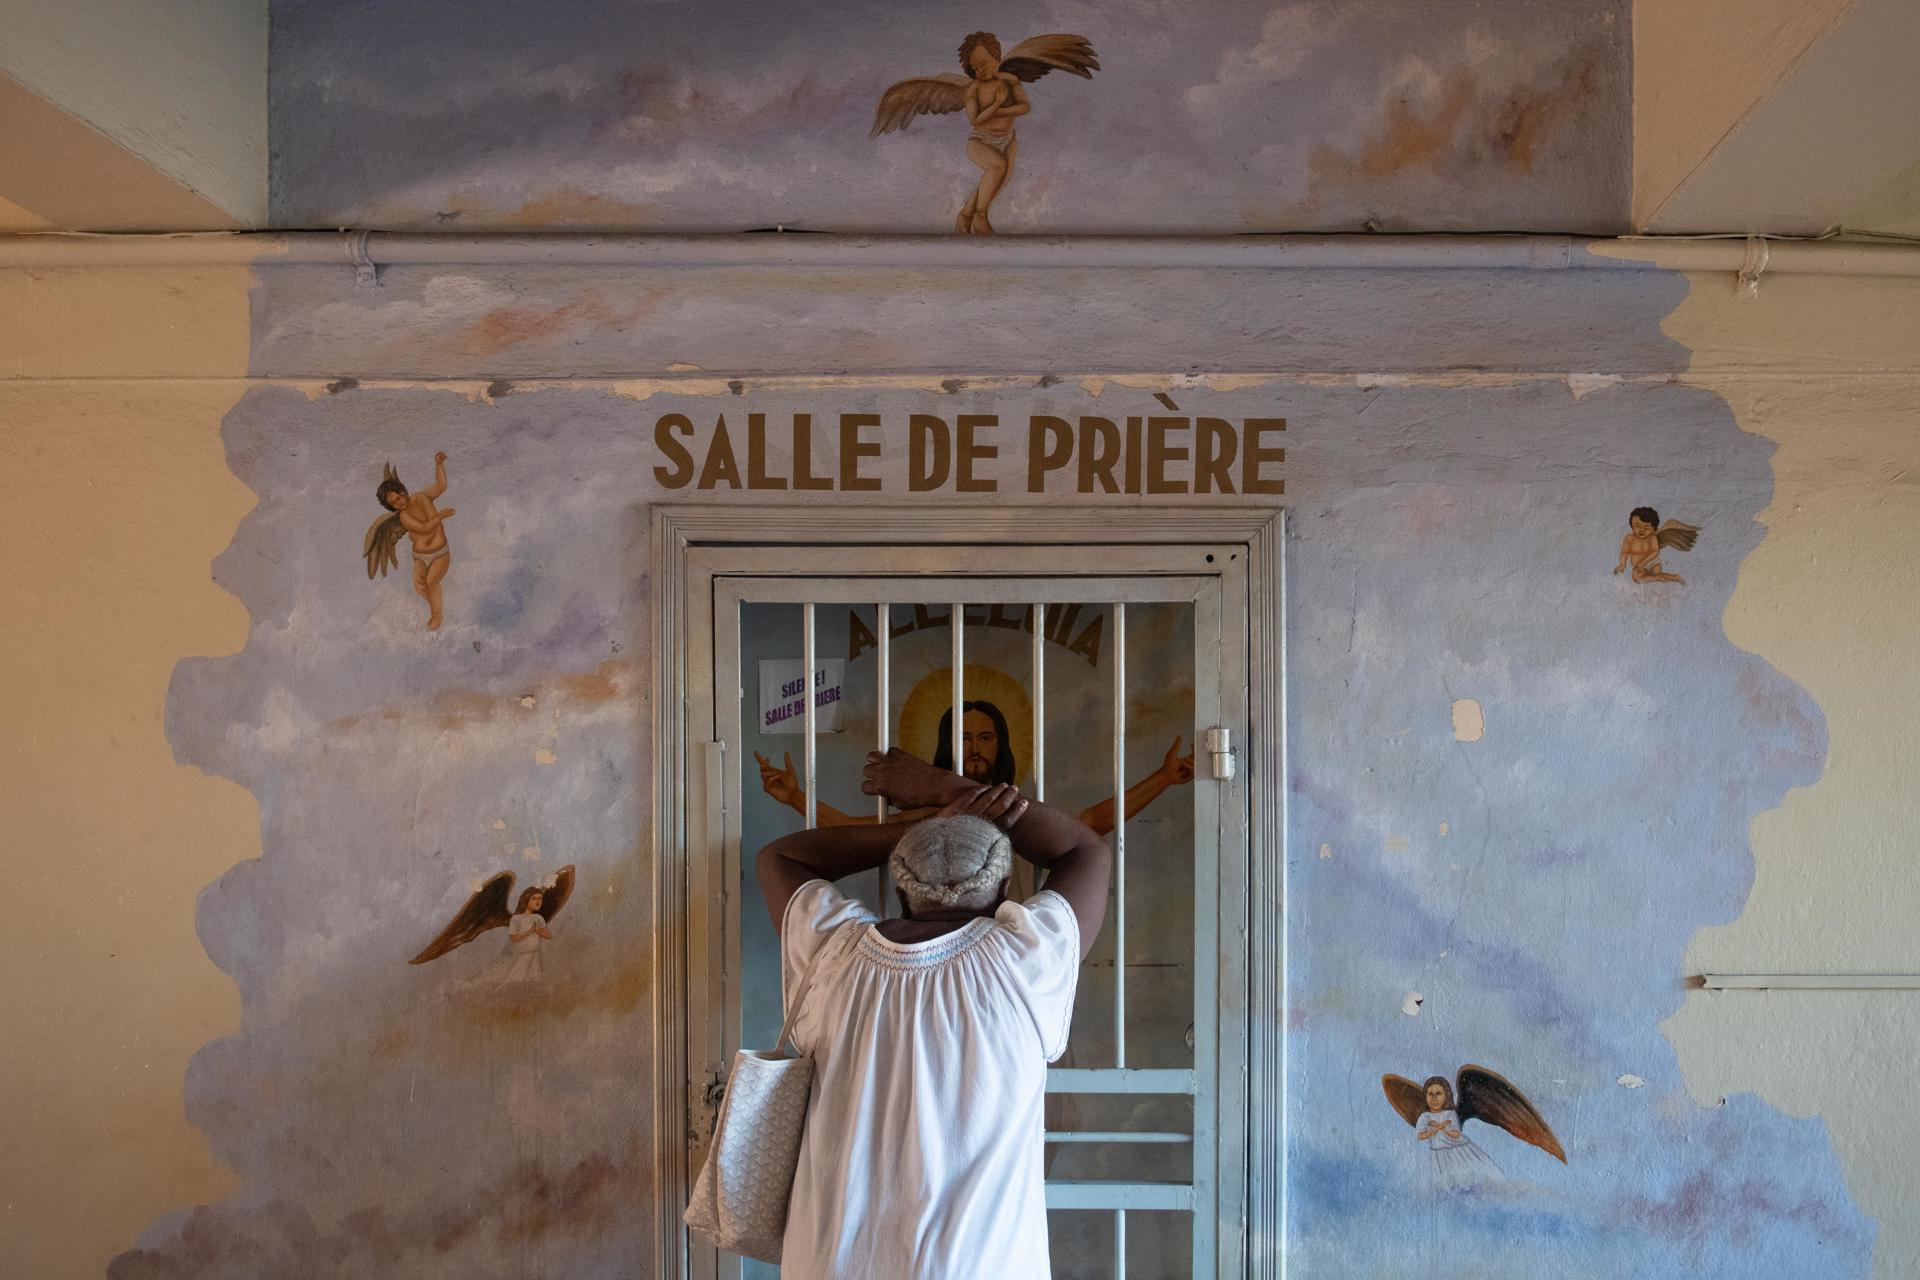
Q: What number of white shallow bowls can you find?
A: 0